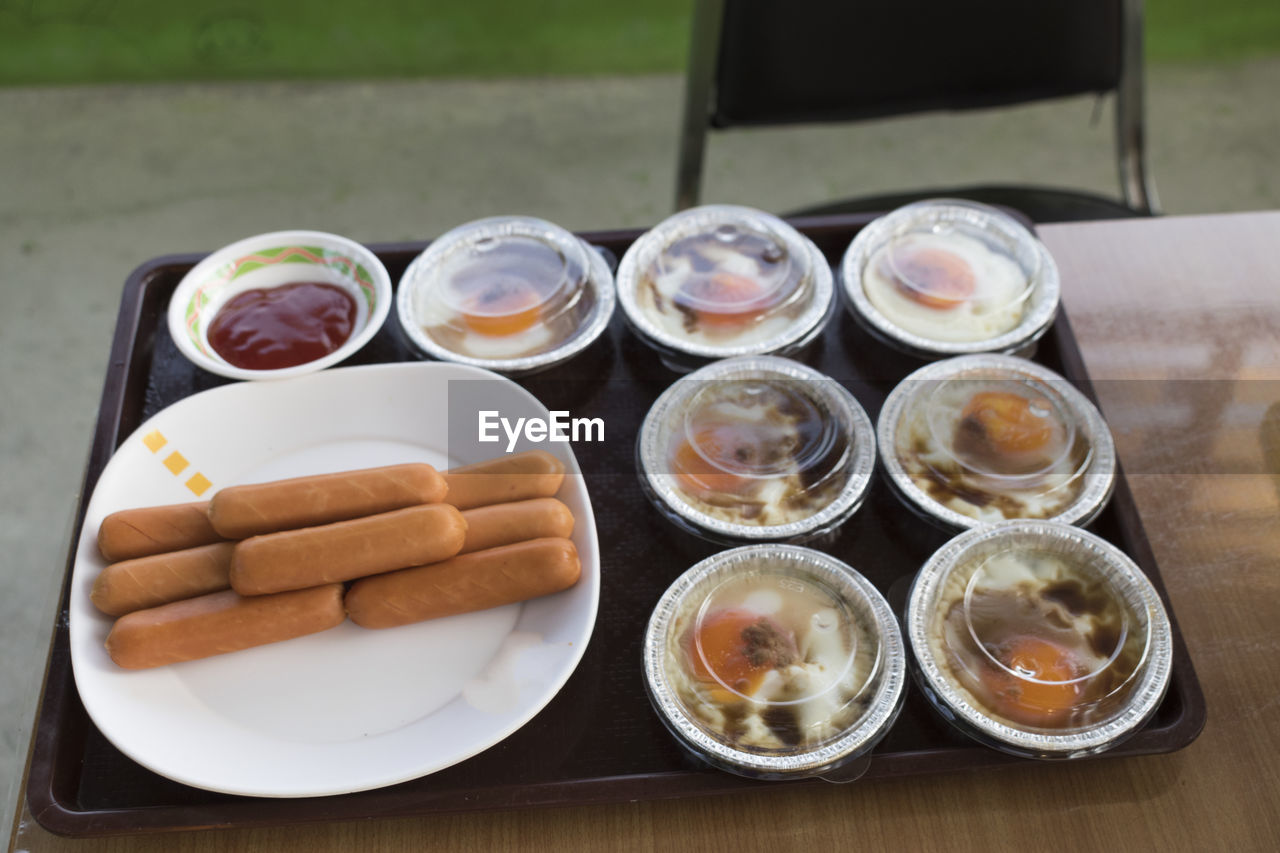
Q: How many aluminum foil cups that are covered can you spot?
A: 7